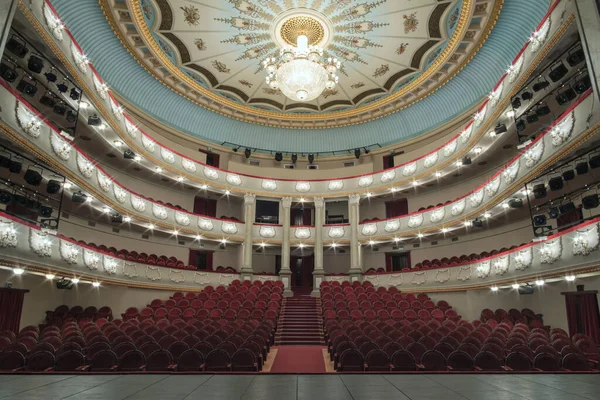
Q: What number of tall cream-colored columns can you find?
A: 4